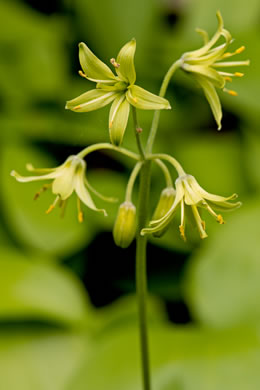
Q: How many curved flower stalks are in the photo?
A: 5